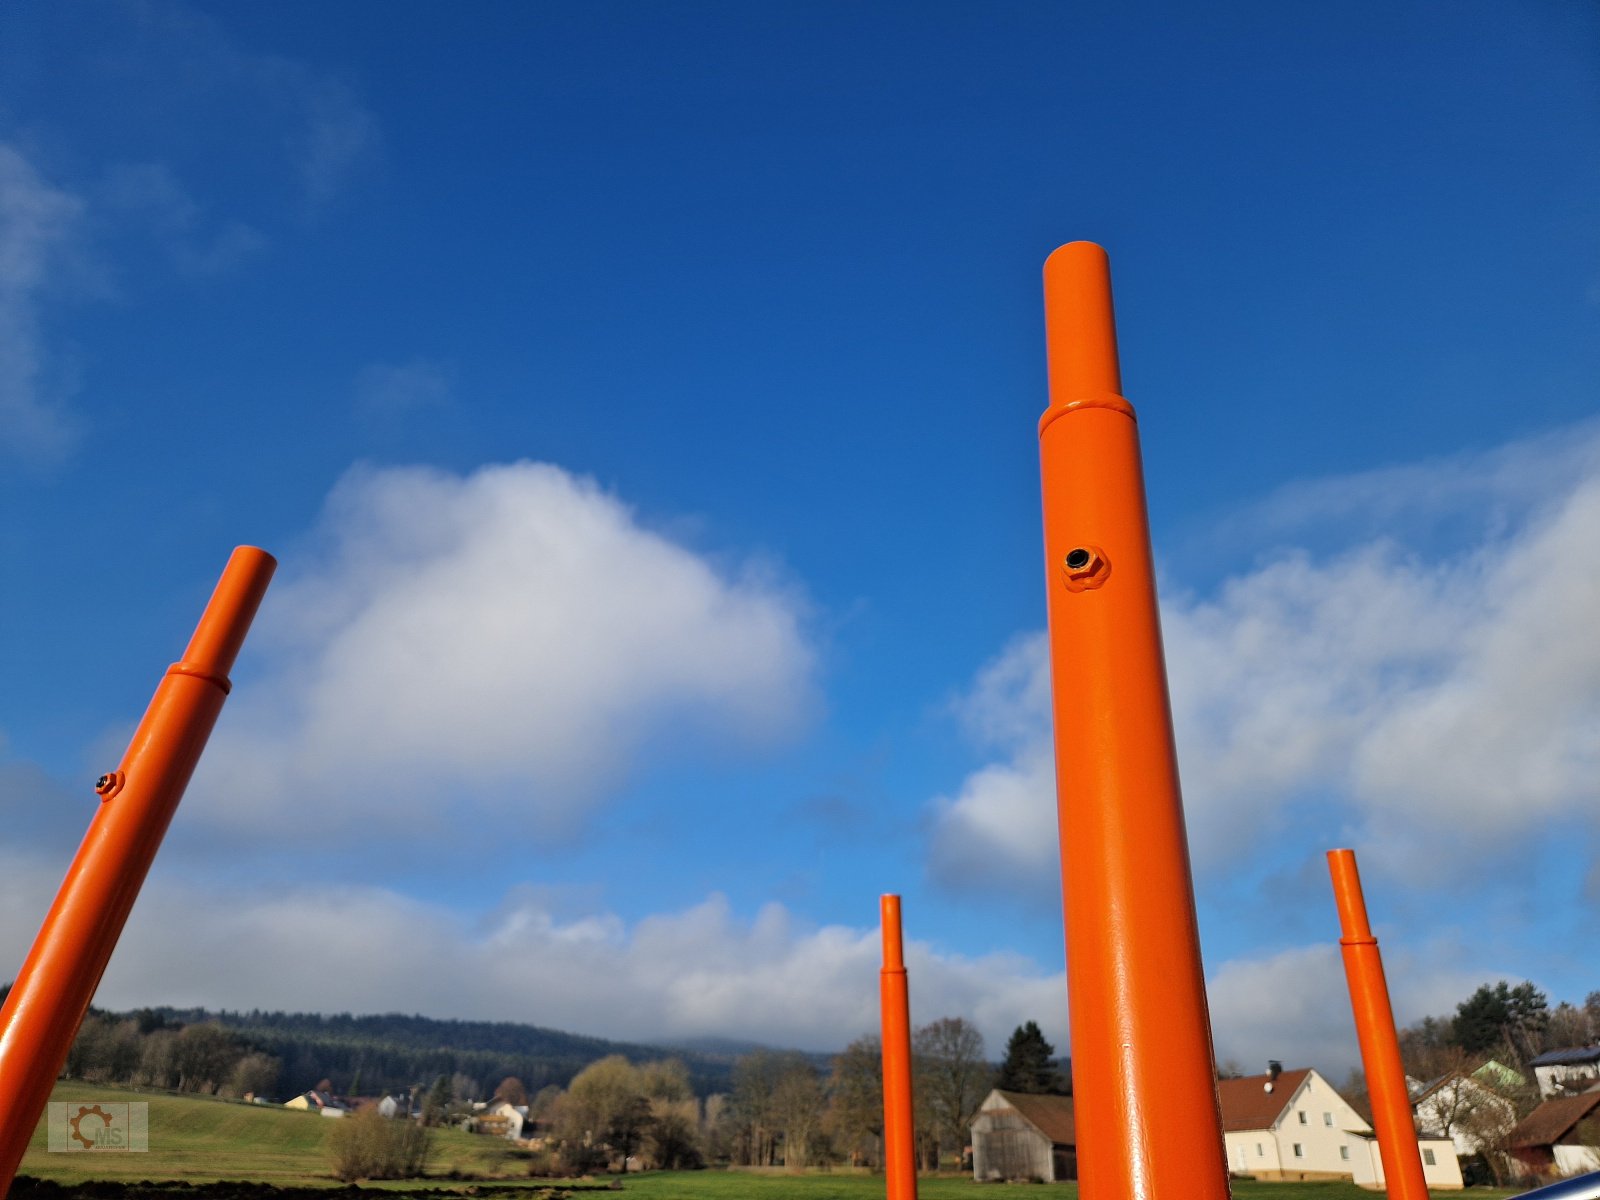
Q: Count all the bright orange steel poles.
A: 4